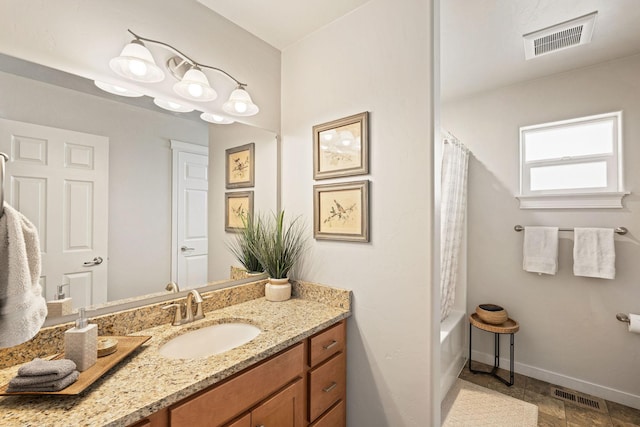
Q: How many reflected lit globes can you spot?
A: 3